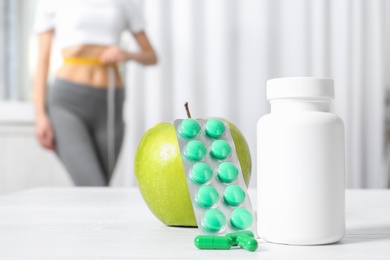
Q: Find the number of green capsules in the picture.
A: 3